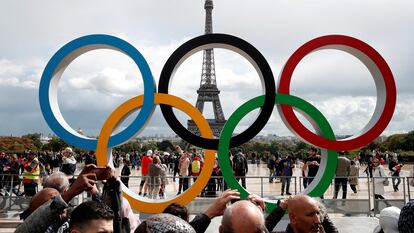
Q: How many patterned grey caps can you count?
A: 1